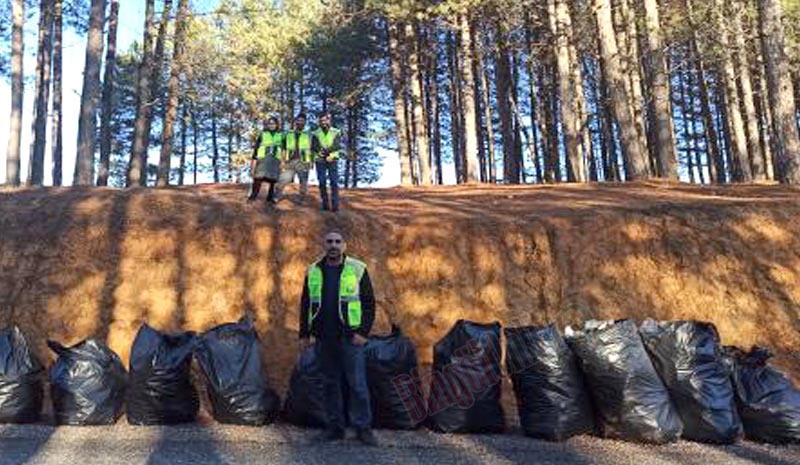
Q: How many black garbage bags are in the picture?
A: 11